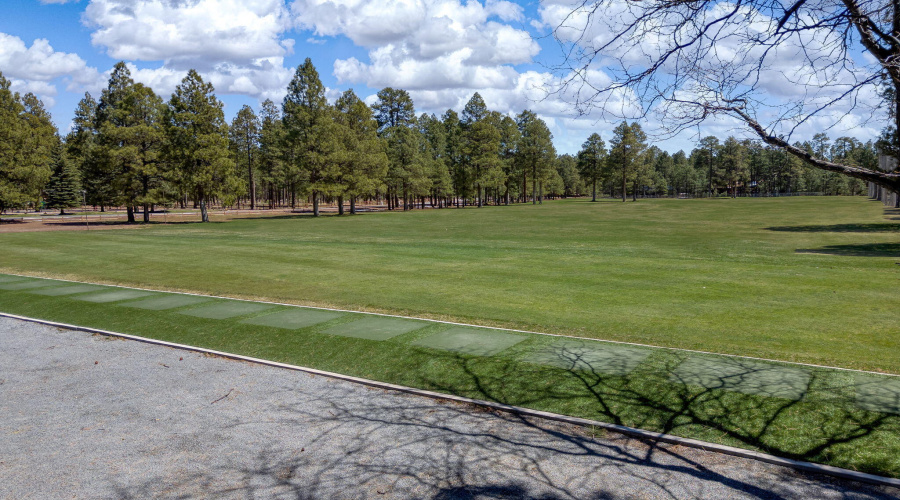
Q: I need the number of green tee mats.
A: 12